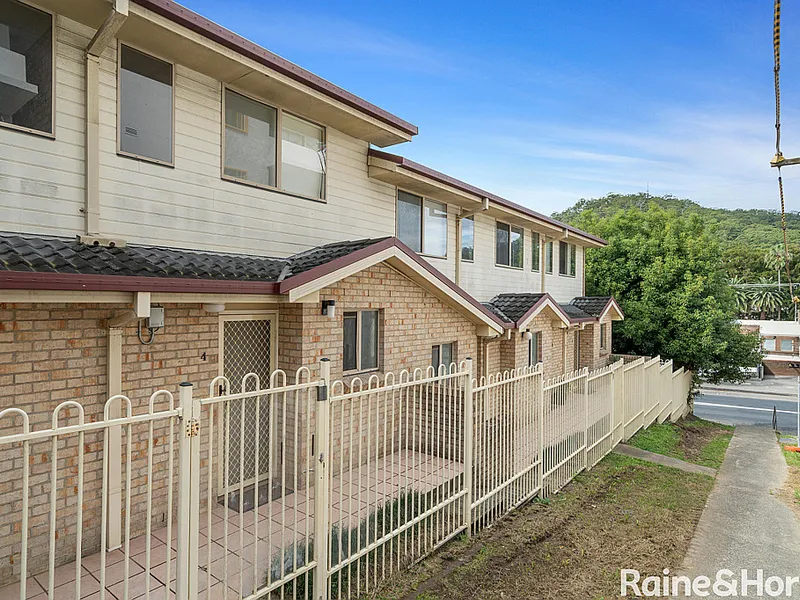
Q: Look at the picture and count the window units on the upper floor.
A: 9